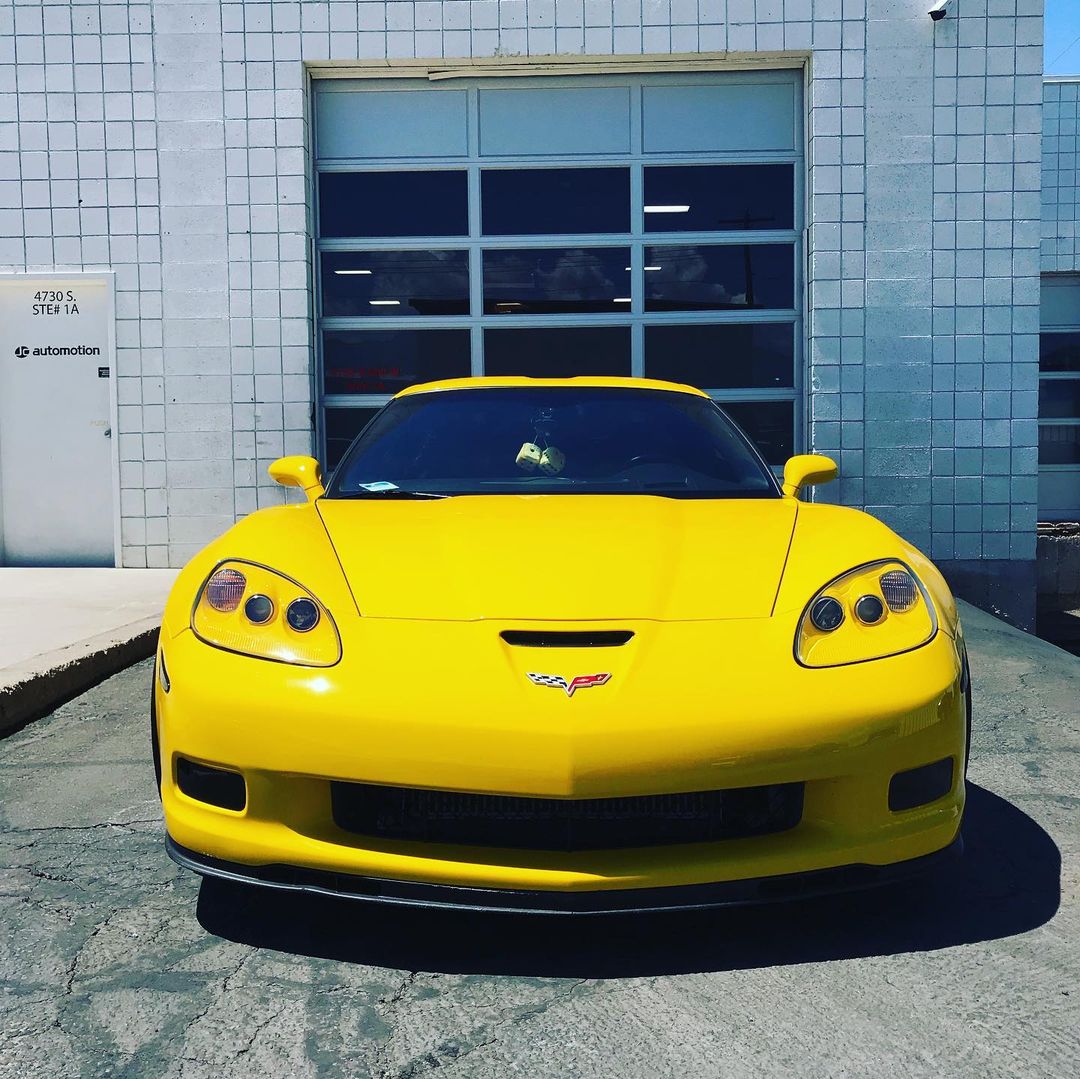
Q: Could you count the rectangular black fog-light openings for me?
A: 2